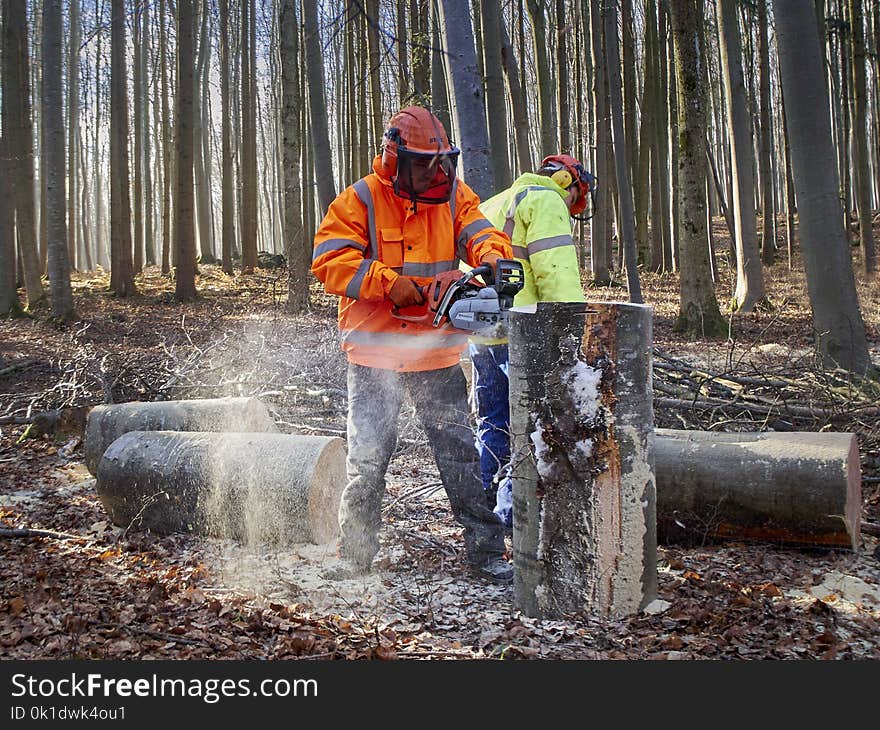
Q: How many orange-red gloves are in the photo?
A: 2